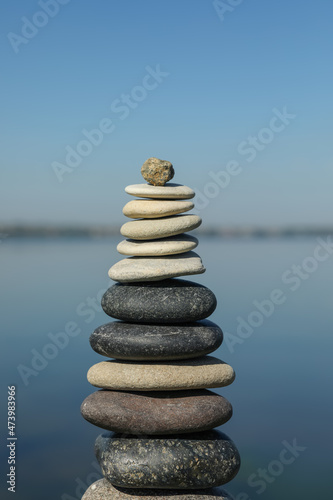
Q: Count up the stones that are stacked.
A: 12